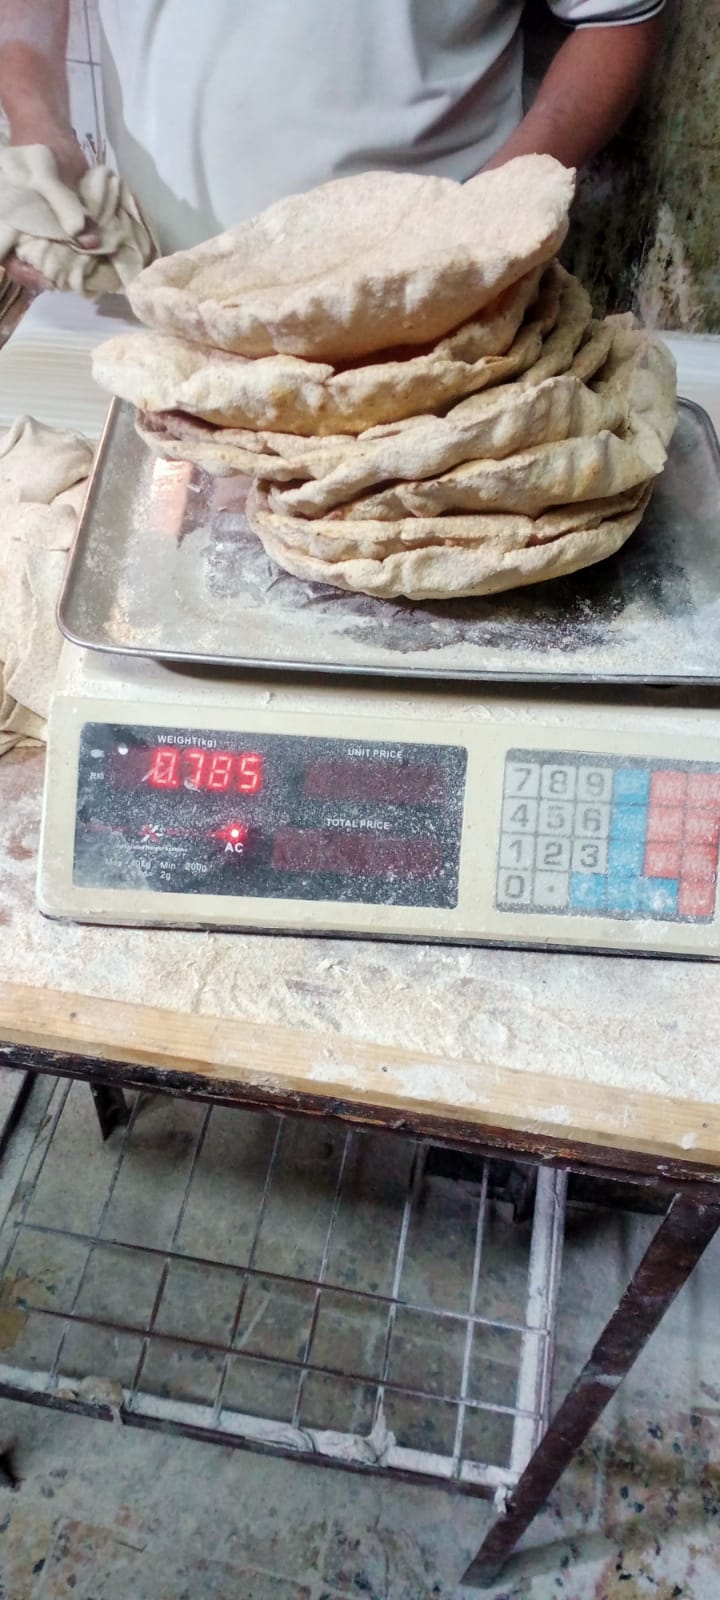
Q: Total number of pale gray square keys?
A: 11